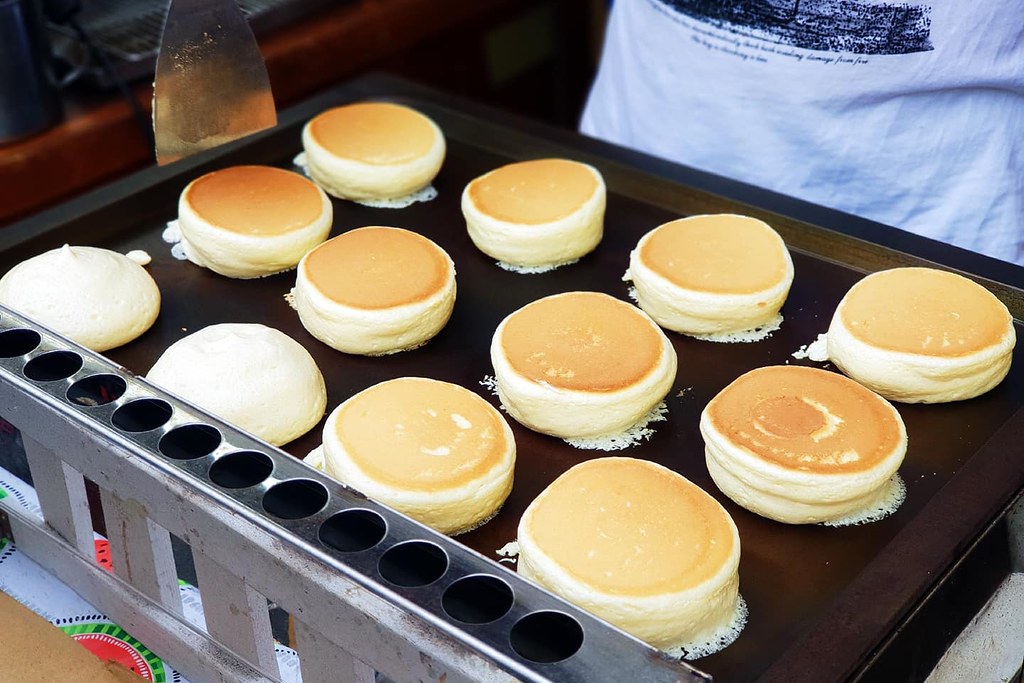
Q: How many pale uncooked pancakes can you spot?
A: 2